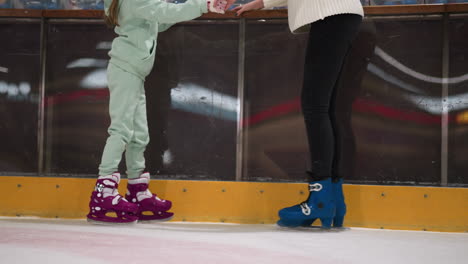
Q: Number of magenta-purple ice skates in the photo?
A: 2